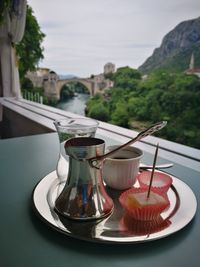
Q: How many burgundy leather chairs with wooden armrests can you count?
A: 0